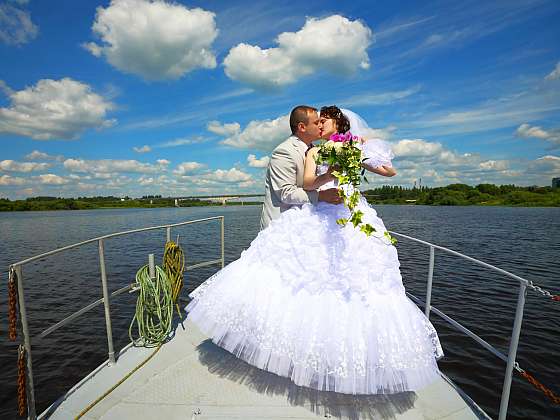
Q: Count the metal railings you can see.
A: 2